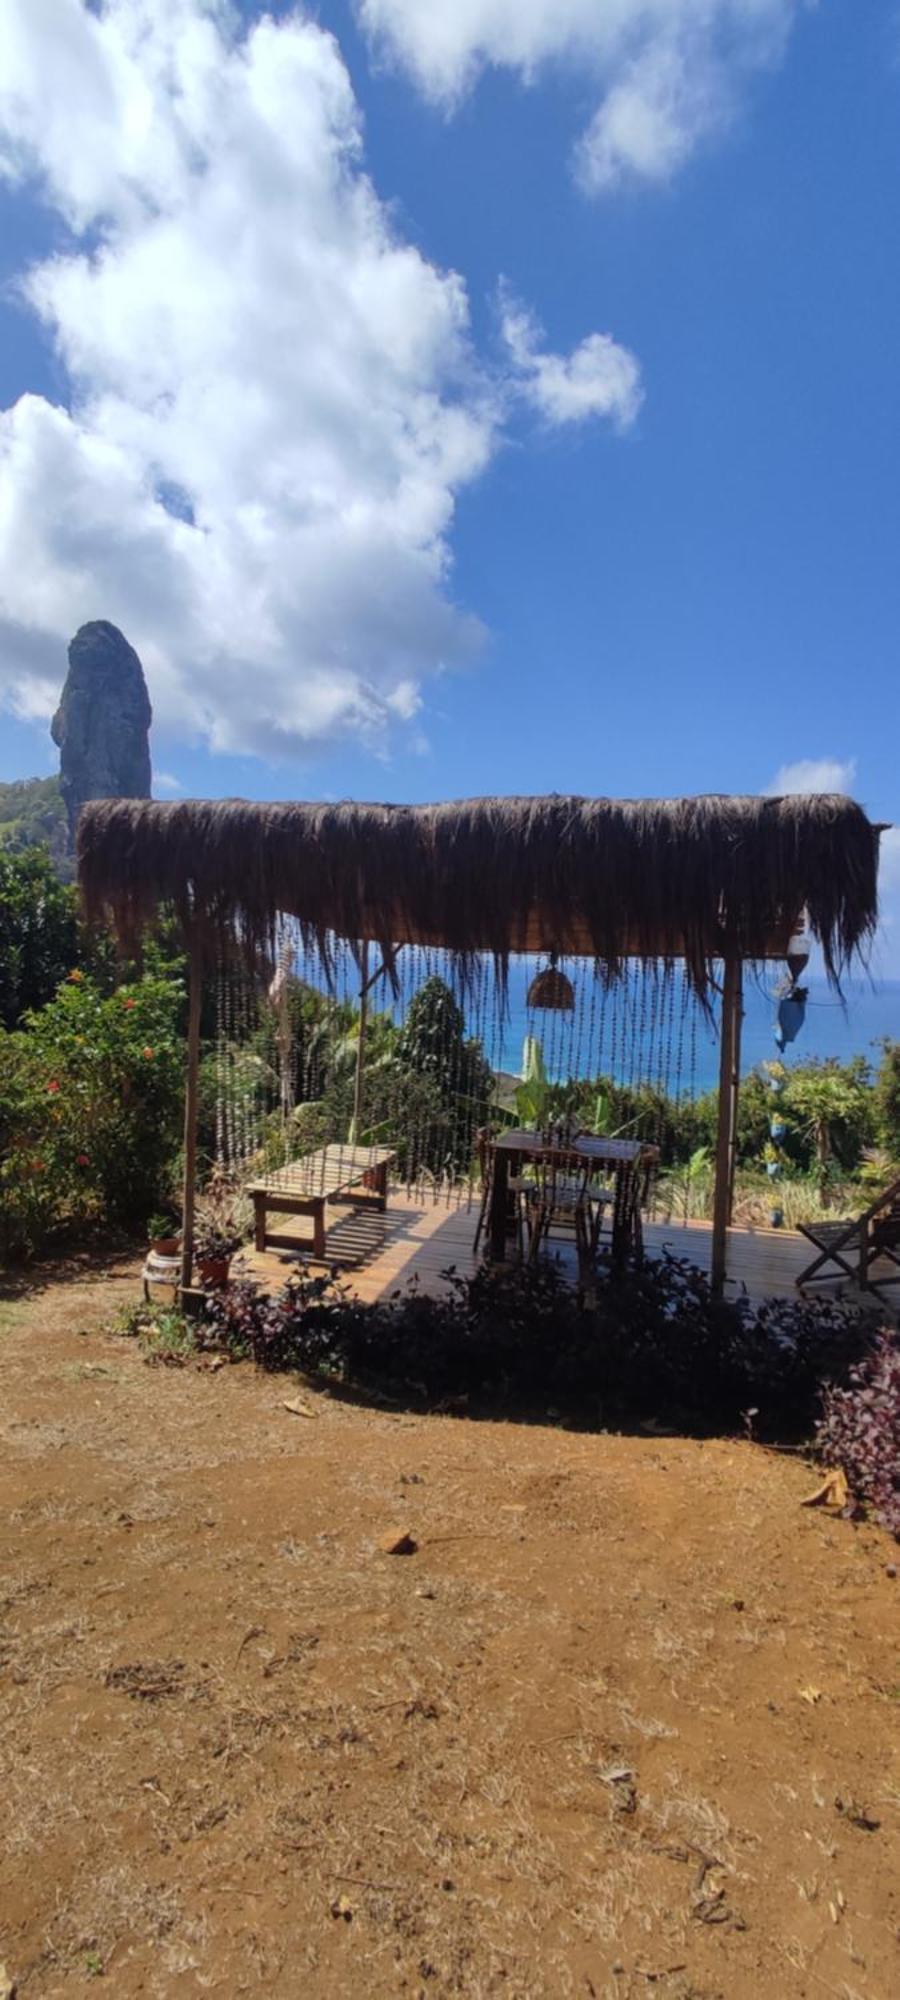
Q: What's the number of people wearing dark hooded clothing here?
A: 0